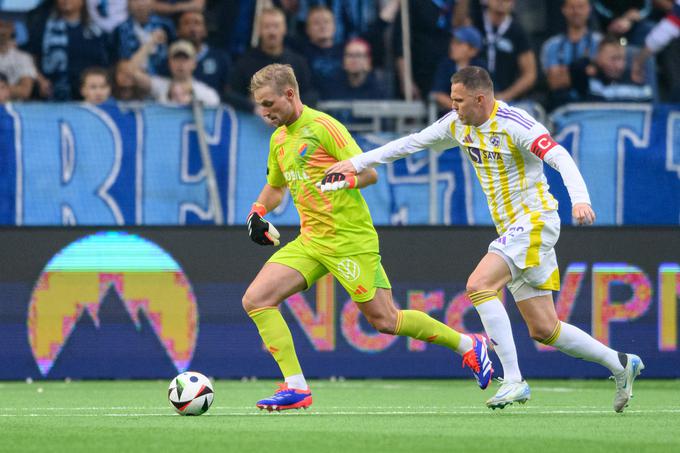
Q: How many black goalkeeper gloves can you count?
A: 2